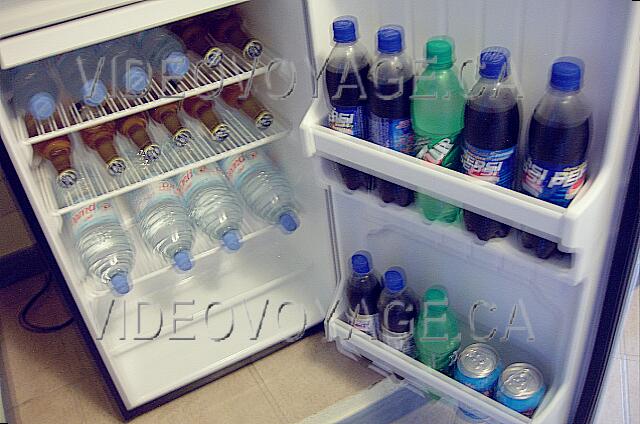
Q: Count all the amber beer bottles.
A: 8